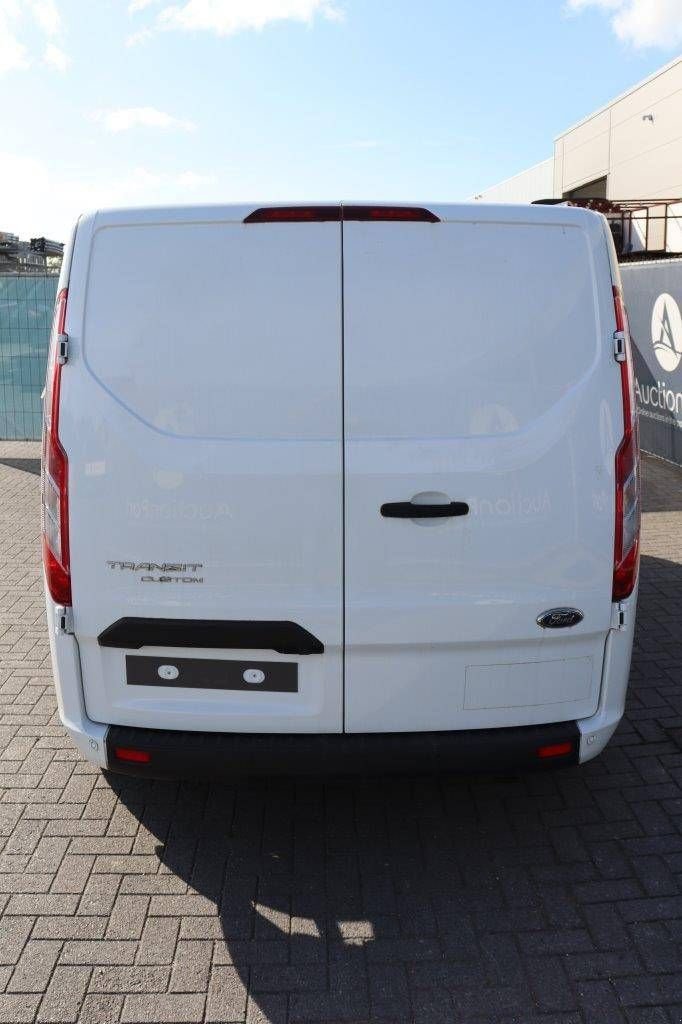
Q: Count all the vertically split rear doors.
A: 2